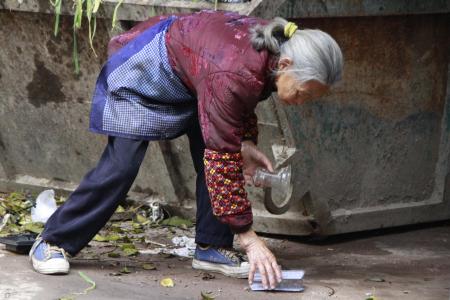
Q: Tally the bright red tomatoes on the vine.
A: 0